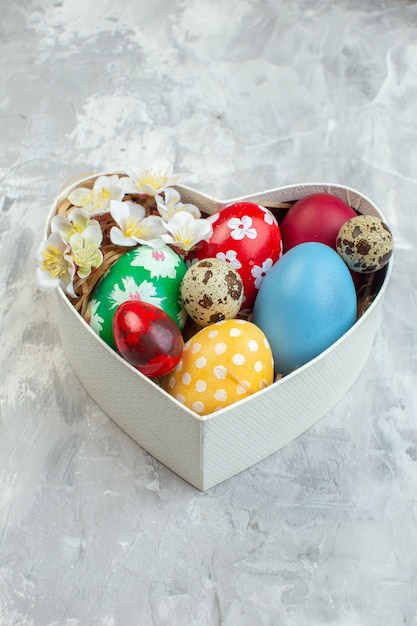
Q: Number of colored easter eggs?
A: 6